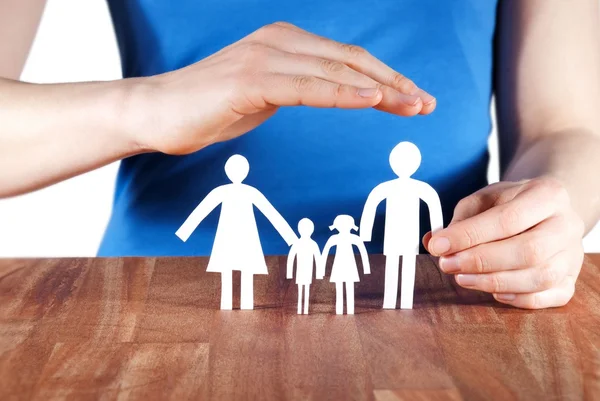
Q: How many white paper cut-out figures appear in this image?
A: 4